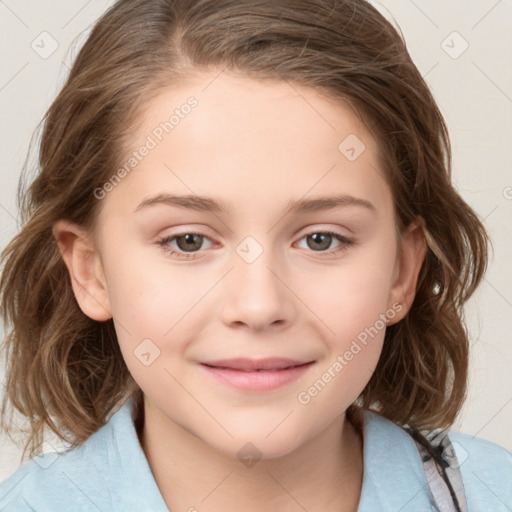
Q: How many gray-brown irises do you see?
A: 2